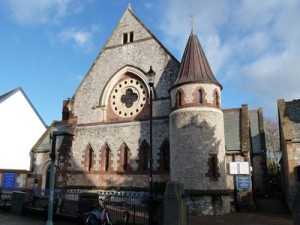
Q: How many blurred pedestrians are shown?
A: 0